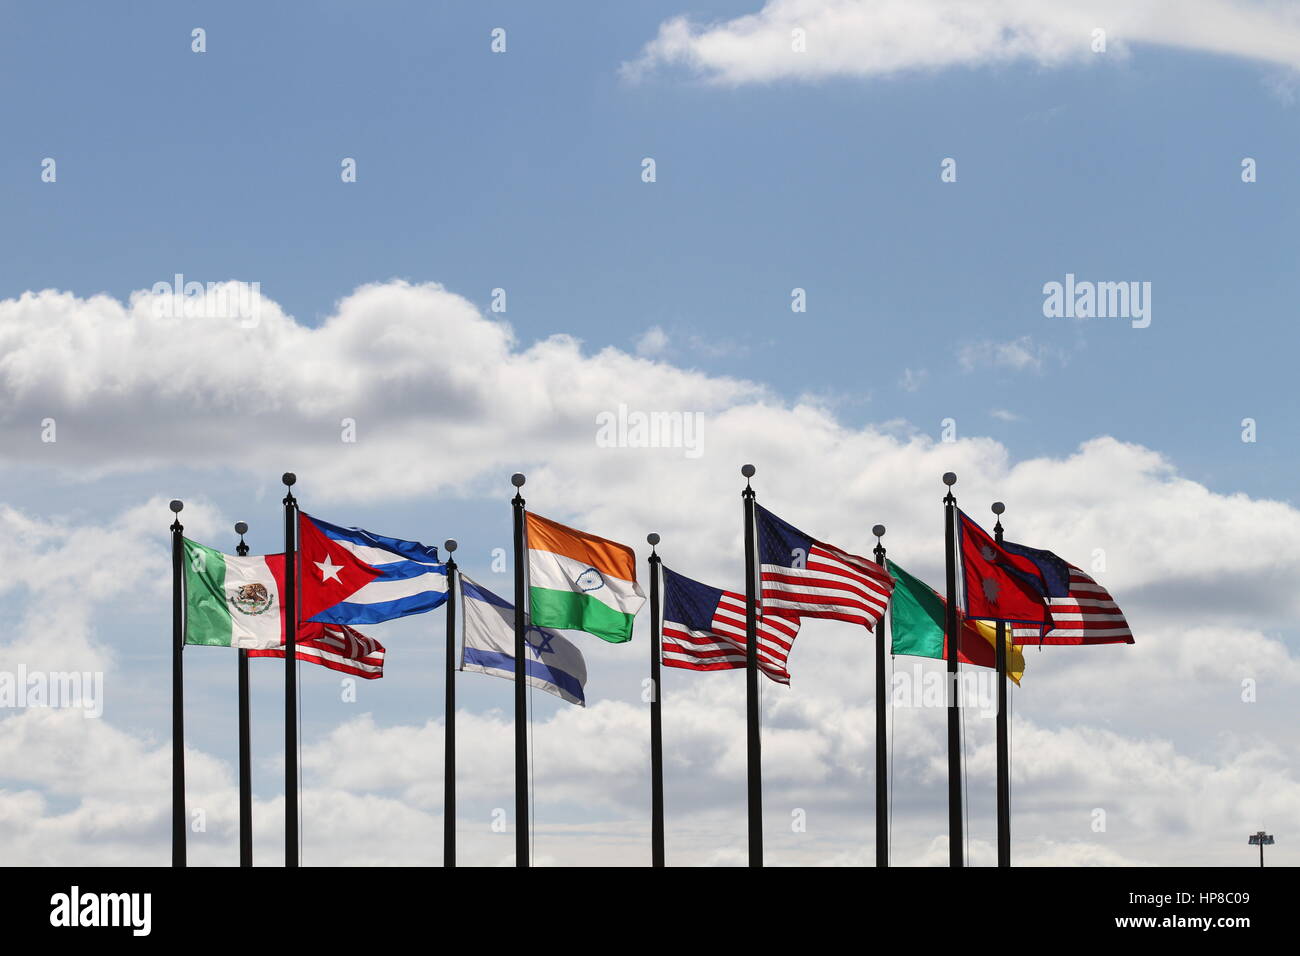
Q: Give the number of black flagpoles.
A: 10